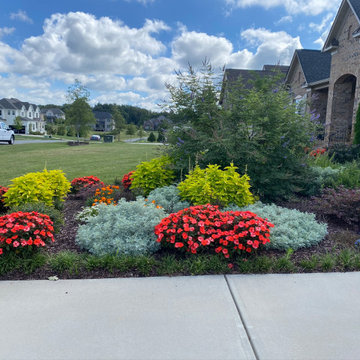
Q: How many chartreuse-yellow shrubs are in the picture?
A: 3